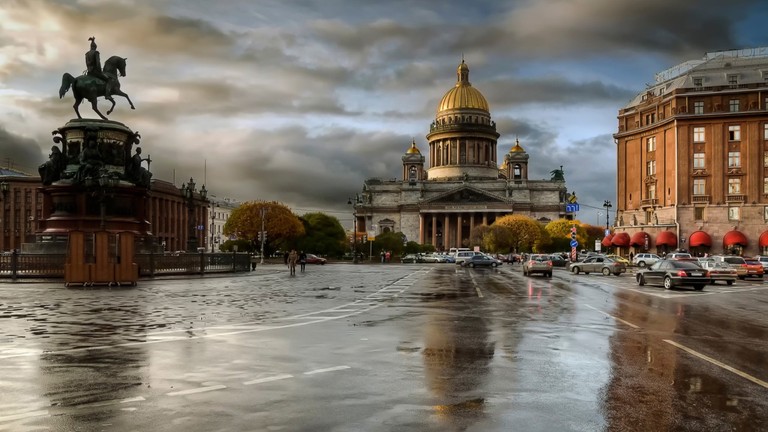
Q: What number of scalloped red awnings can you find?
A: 7